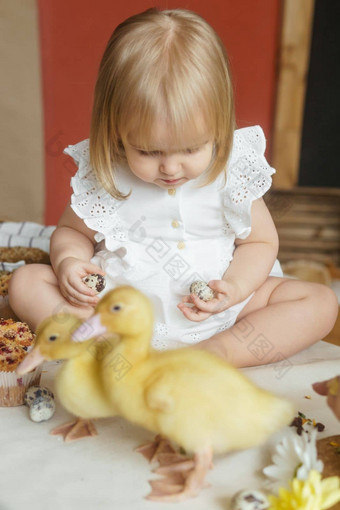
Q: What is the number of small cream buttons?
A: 3